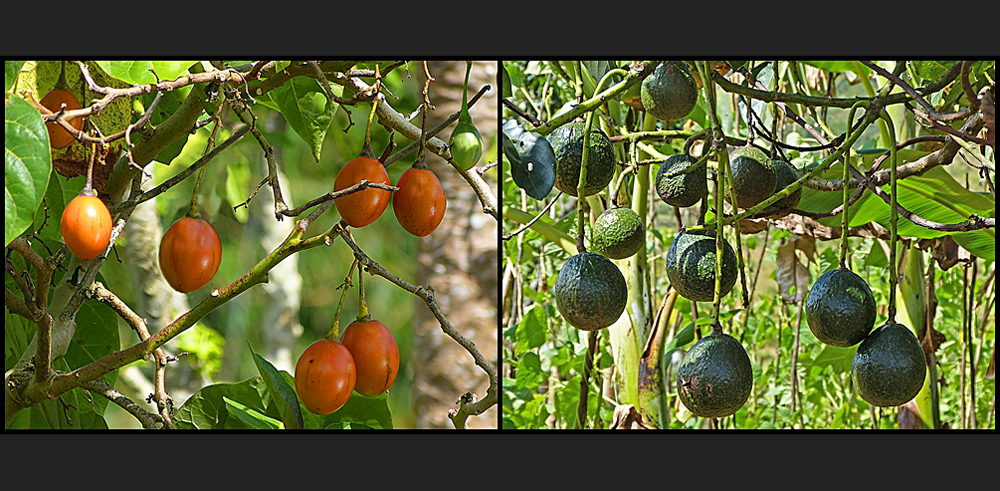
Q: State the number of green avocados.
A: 11